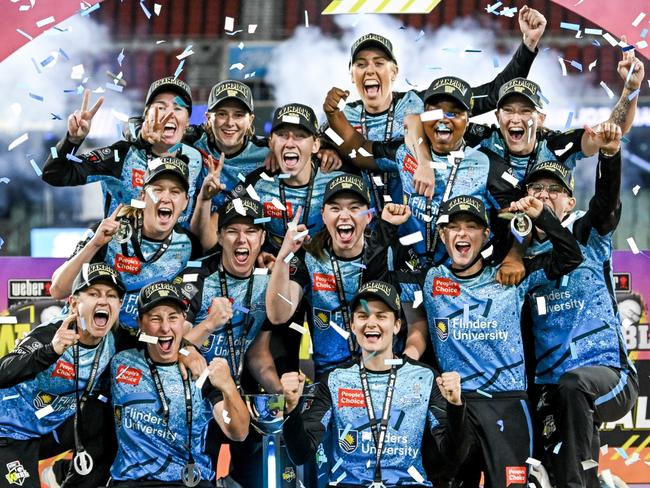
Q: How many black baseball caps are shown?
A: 14